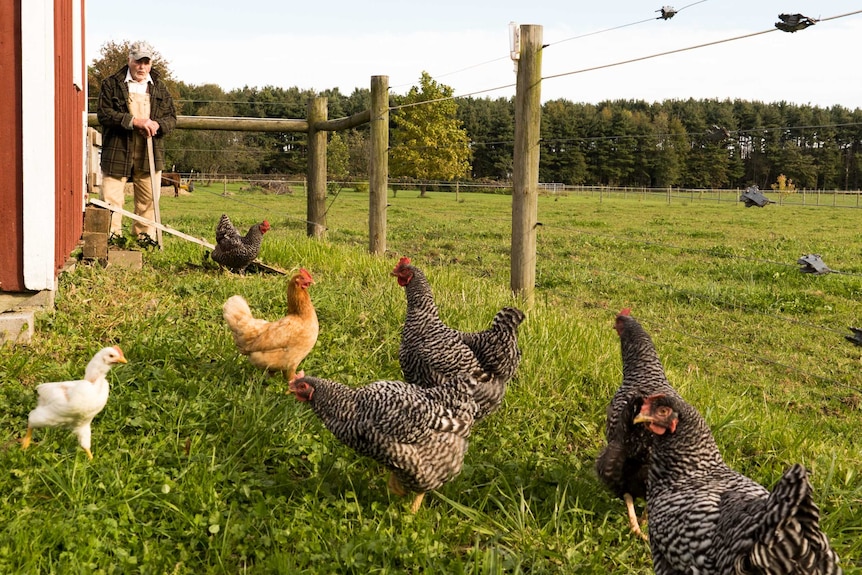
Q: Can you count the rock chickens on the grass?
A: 5